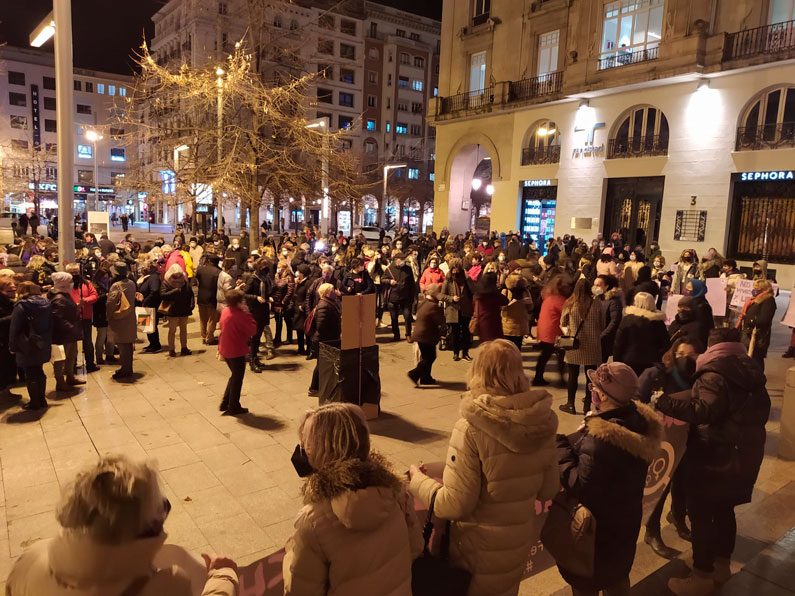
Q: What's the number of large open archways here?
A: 1